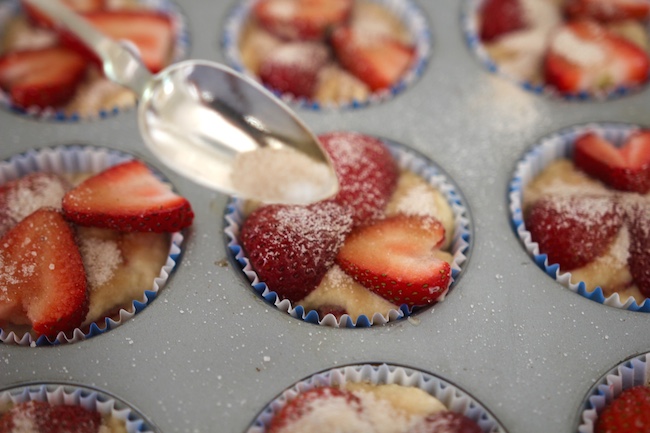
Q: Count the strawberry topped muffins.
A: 9